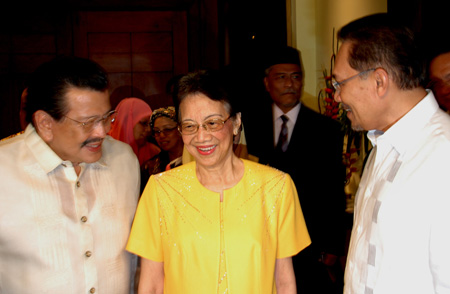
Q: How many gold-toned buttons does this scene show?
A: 4